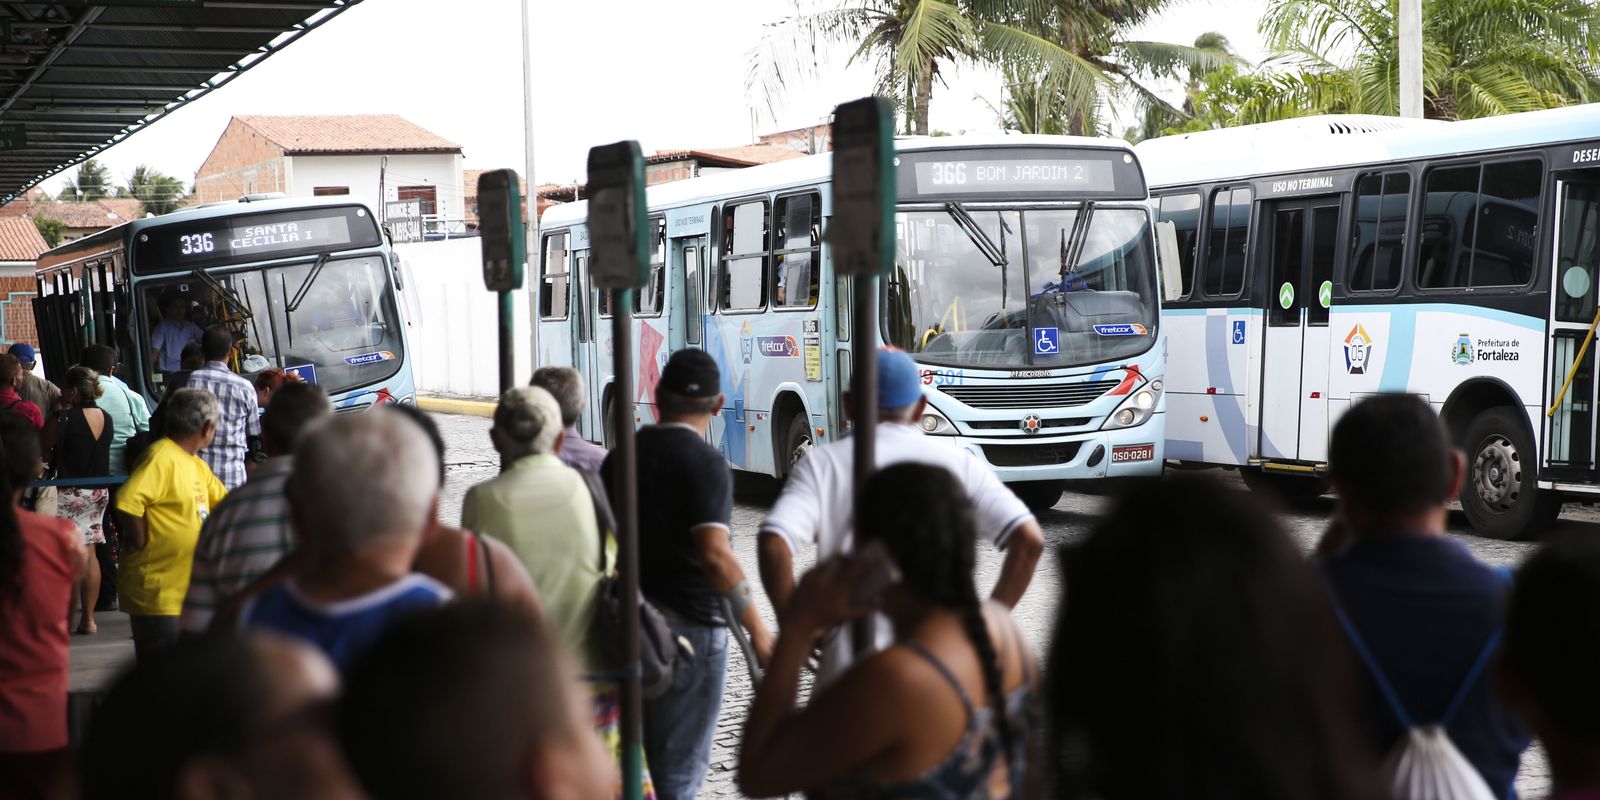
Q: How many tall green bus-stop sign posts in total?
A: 3